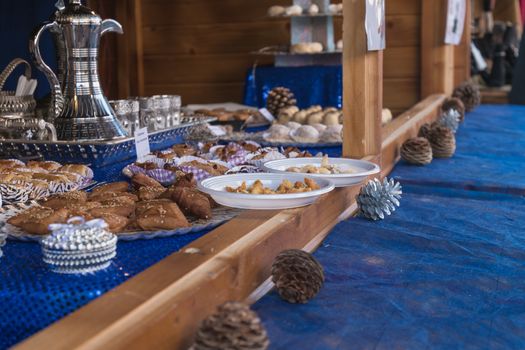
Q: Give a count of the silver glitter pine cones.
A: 2